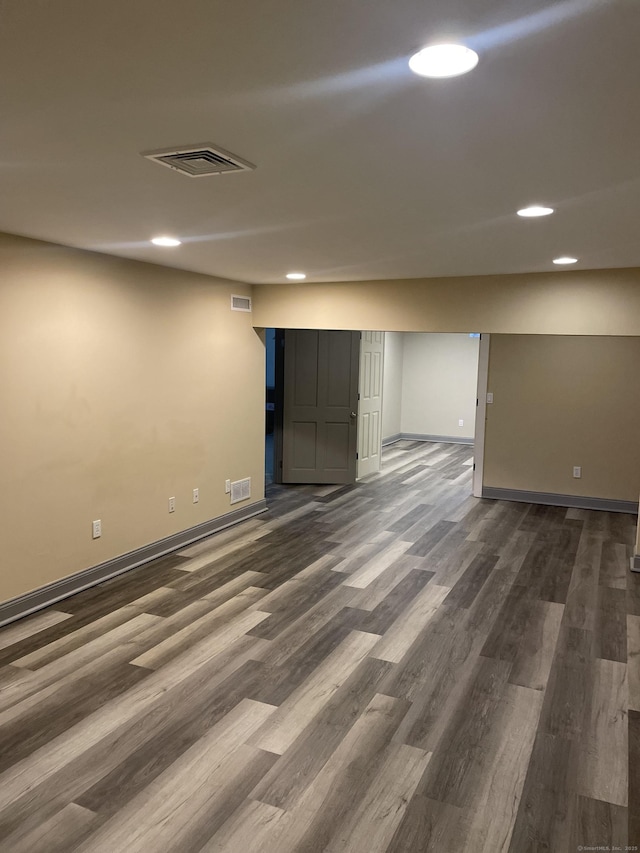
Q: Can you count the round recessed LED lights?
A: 5